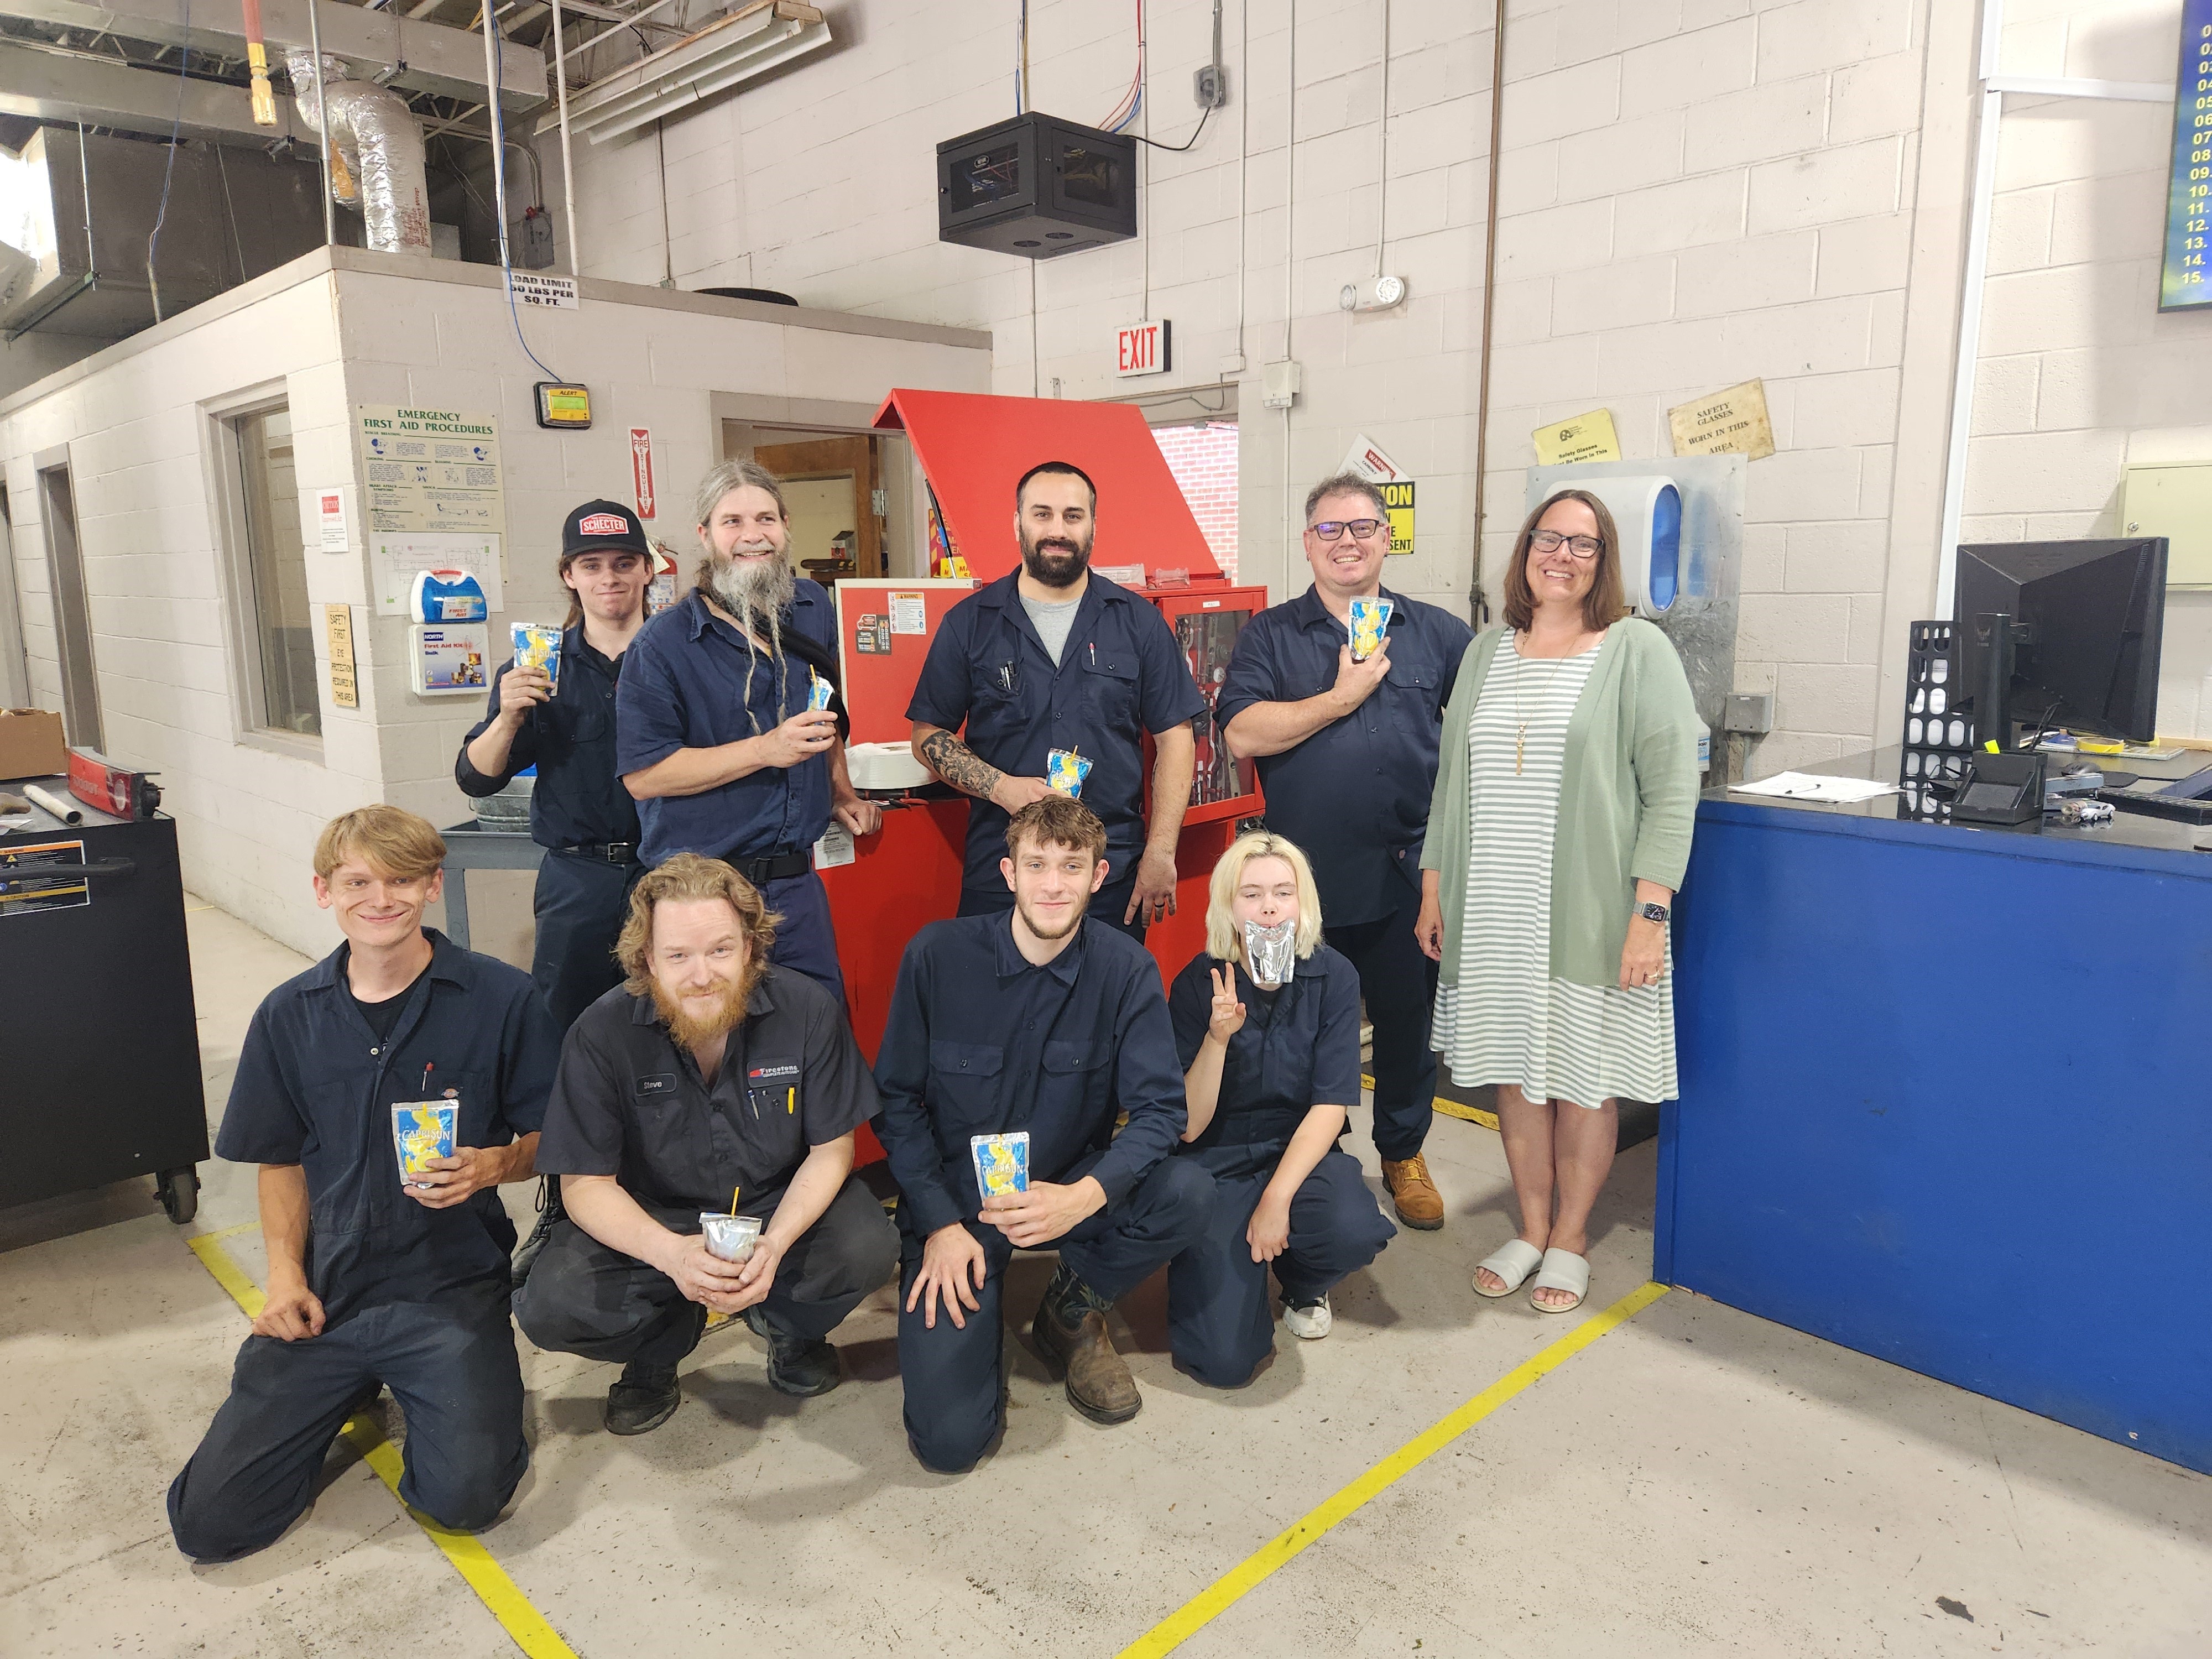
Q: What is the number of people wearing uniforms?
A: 8